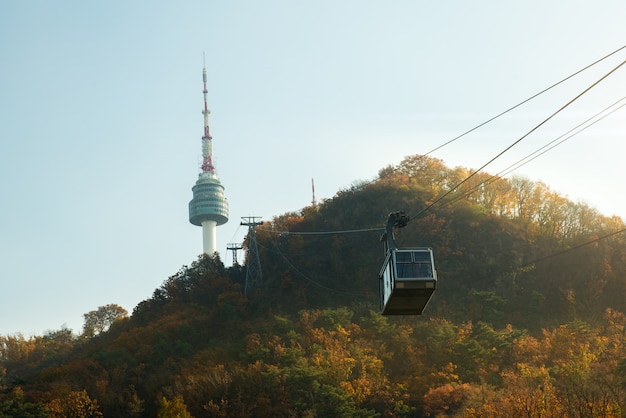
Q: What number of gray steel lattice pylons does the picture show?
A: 2